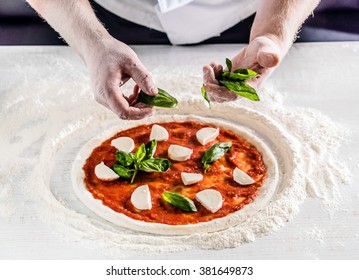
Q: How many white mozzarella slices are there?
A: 9